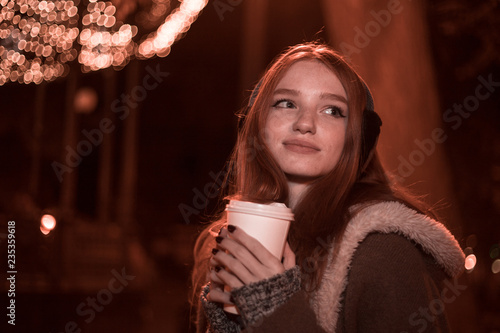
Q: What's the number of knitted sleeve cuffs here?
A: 2